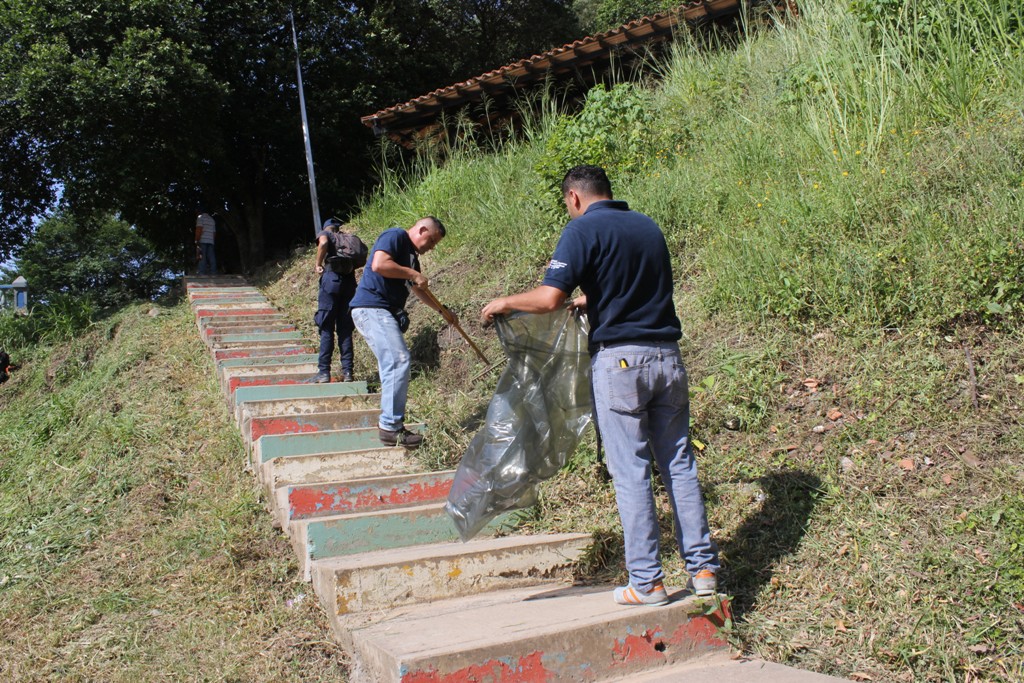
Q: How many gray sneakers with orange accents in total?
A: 2